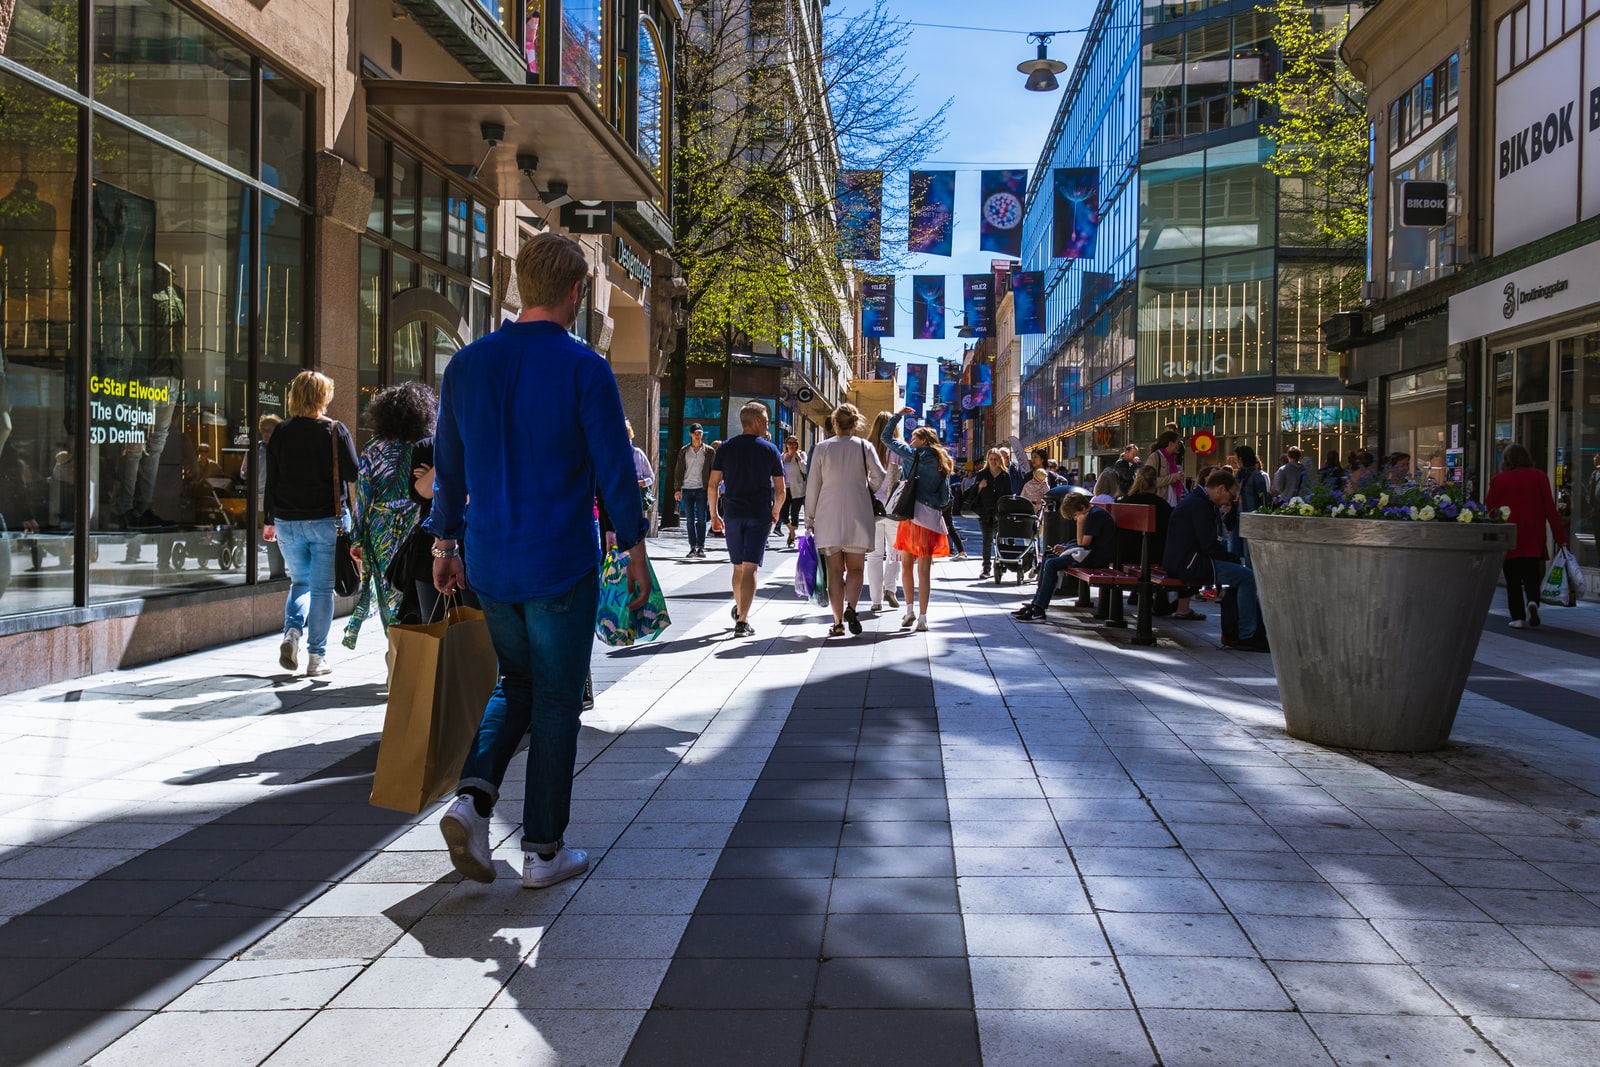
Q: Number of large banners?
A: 8